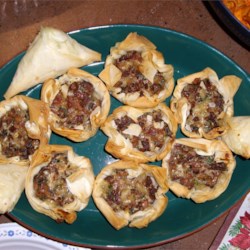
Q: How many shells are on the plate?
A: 8